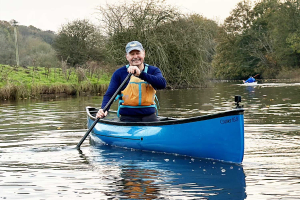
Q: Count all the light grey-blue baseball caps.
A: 1